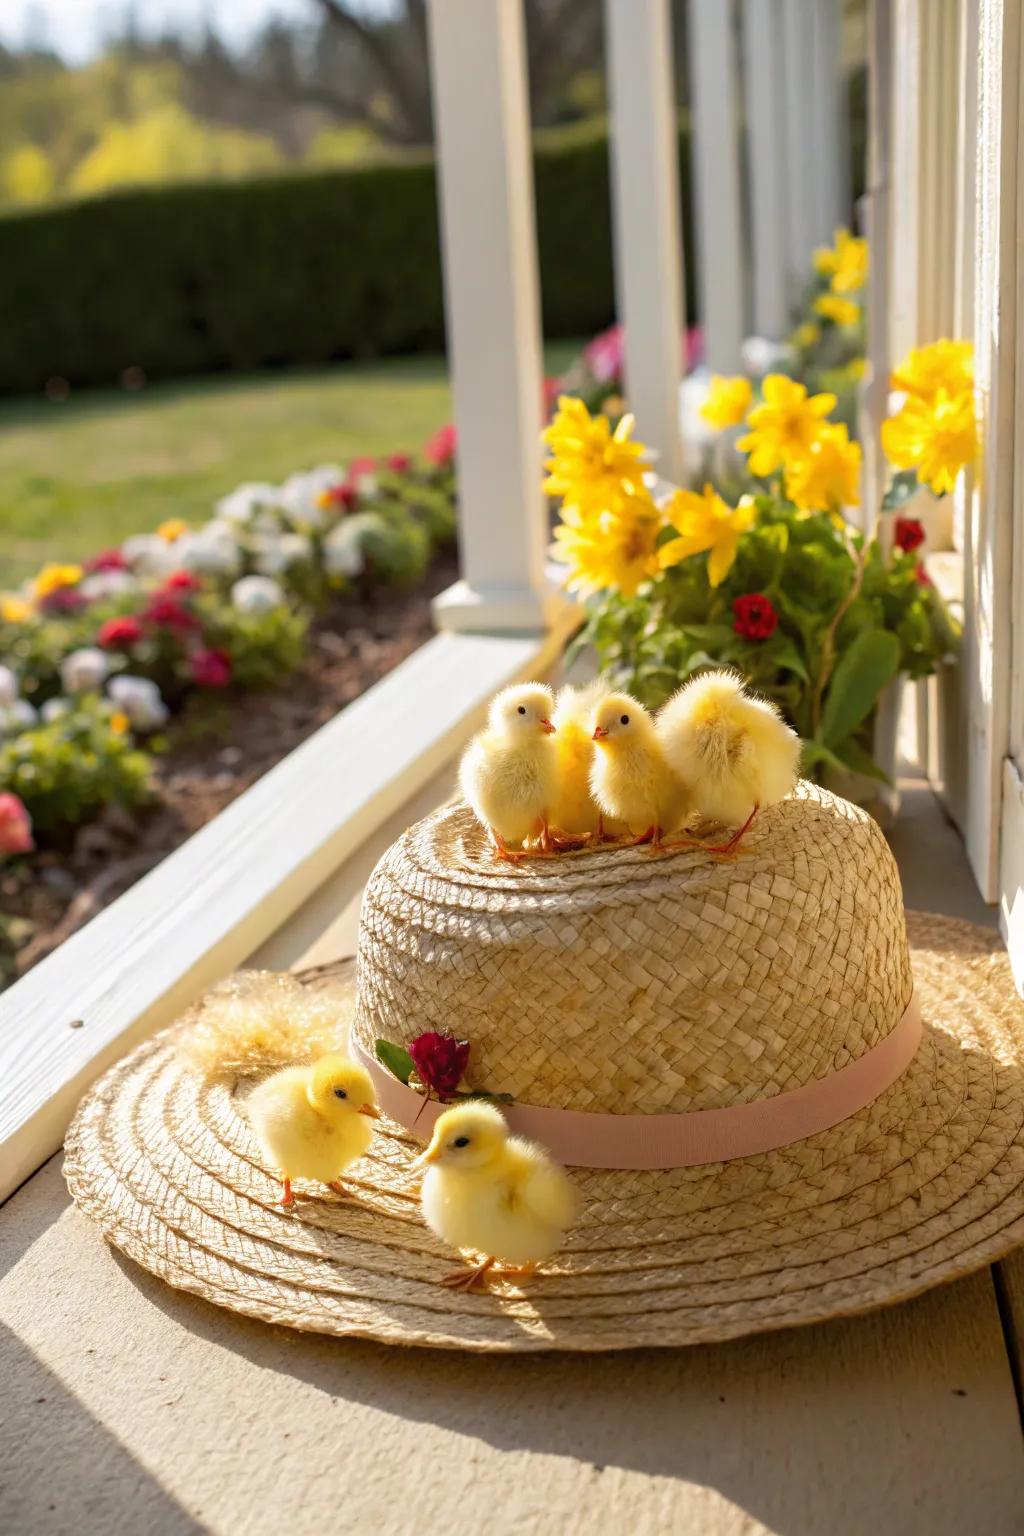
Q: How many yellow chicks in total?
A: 6